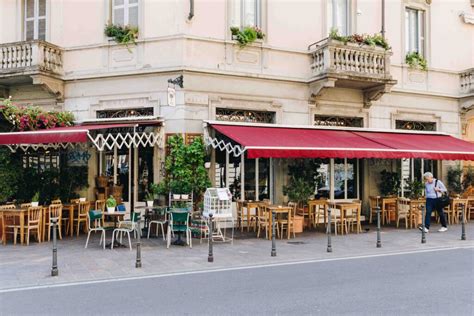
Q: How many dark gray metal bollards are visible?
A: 8